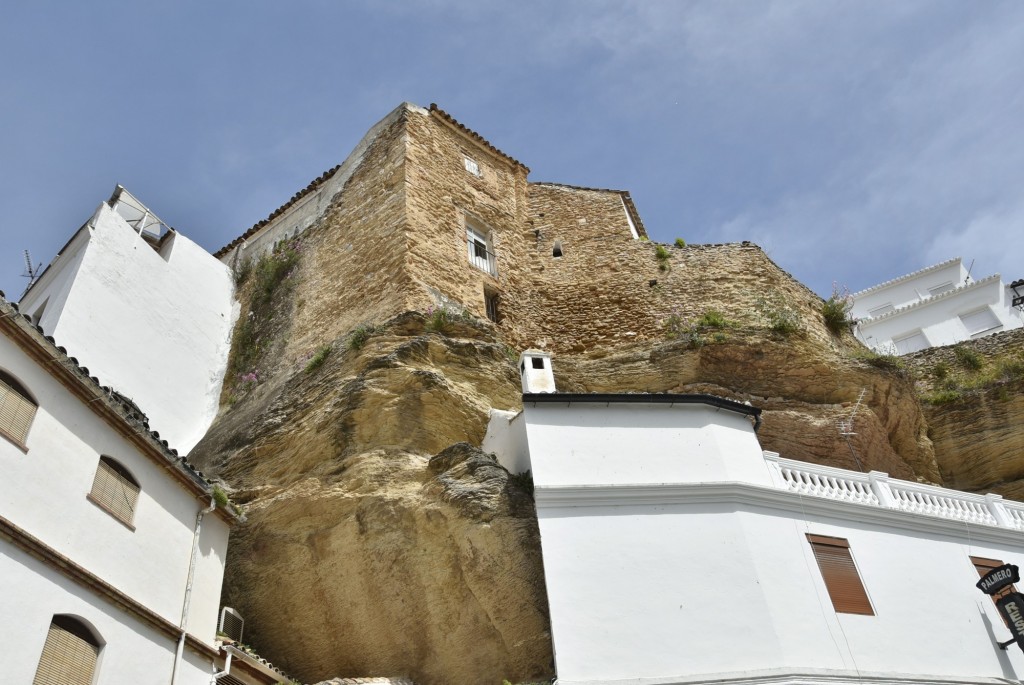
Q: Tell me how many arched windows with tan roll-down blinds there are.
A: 3